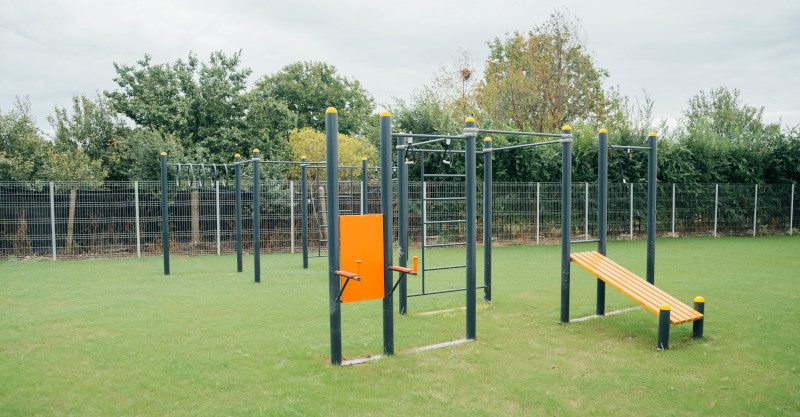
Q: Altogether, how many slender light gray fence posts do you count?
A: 13